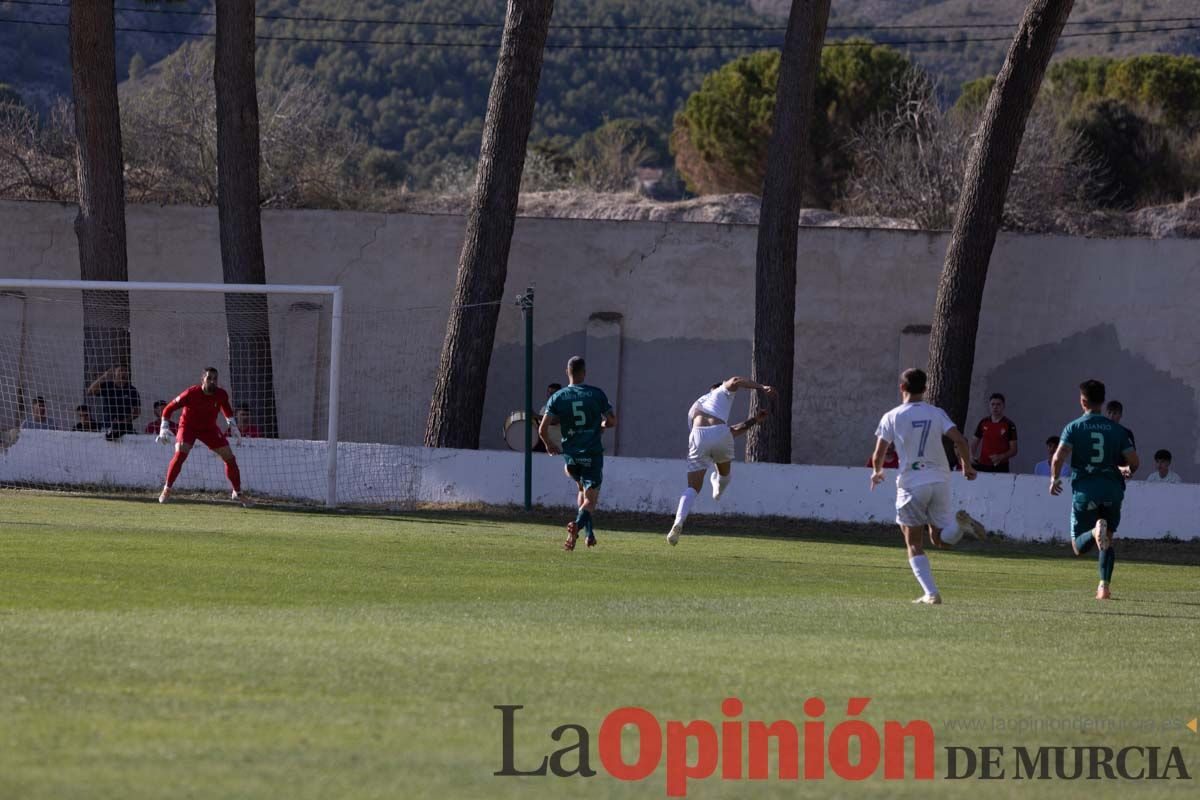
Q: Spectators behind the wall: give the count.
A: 11